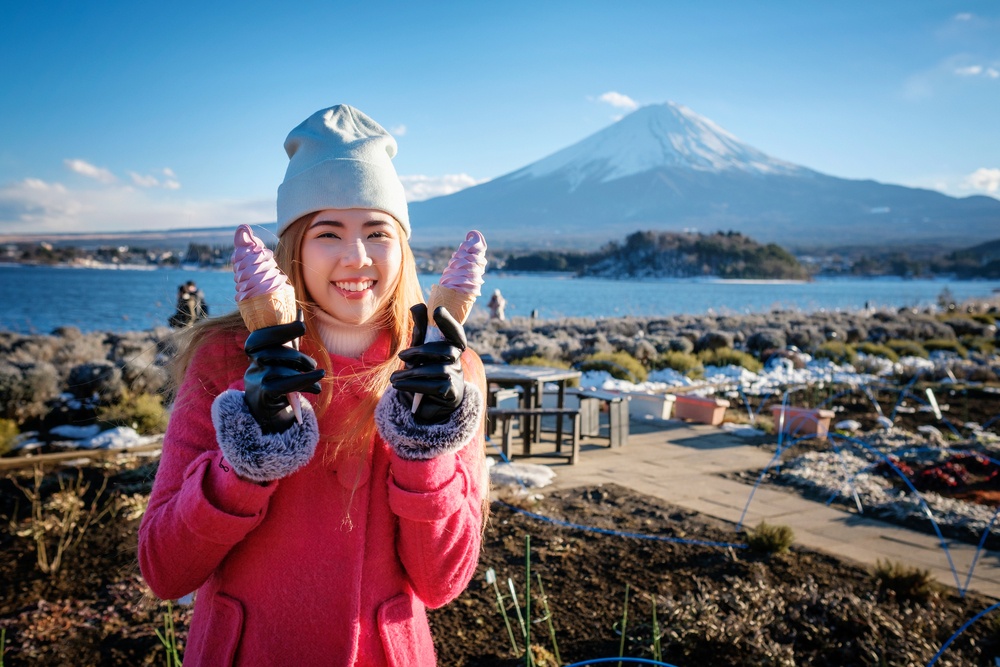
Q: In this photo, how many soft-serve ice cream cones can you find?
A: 2